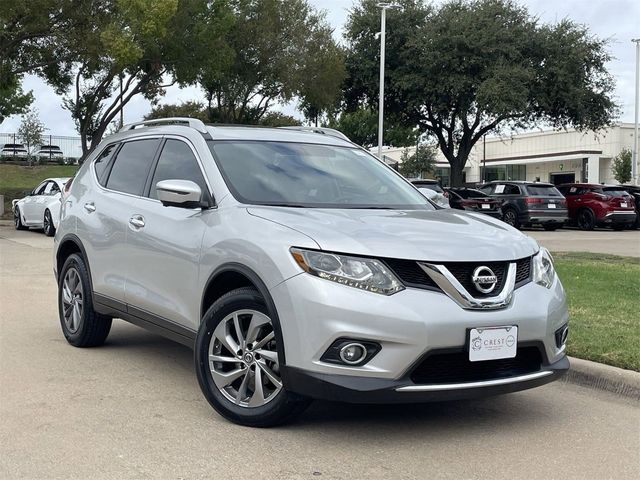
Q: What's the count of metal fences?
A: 1